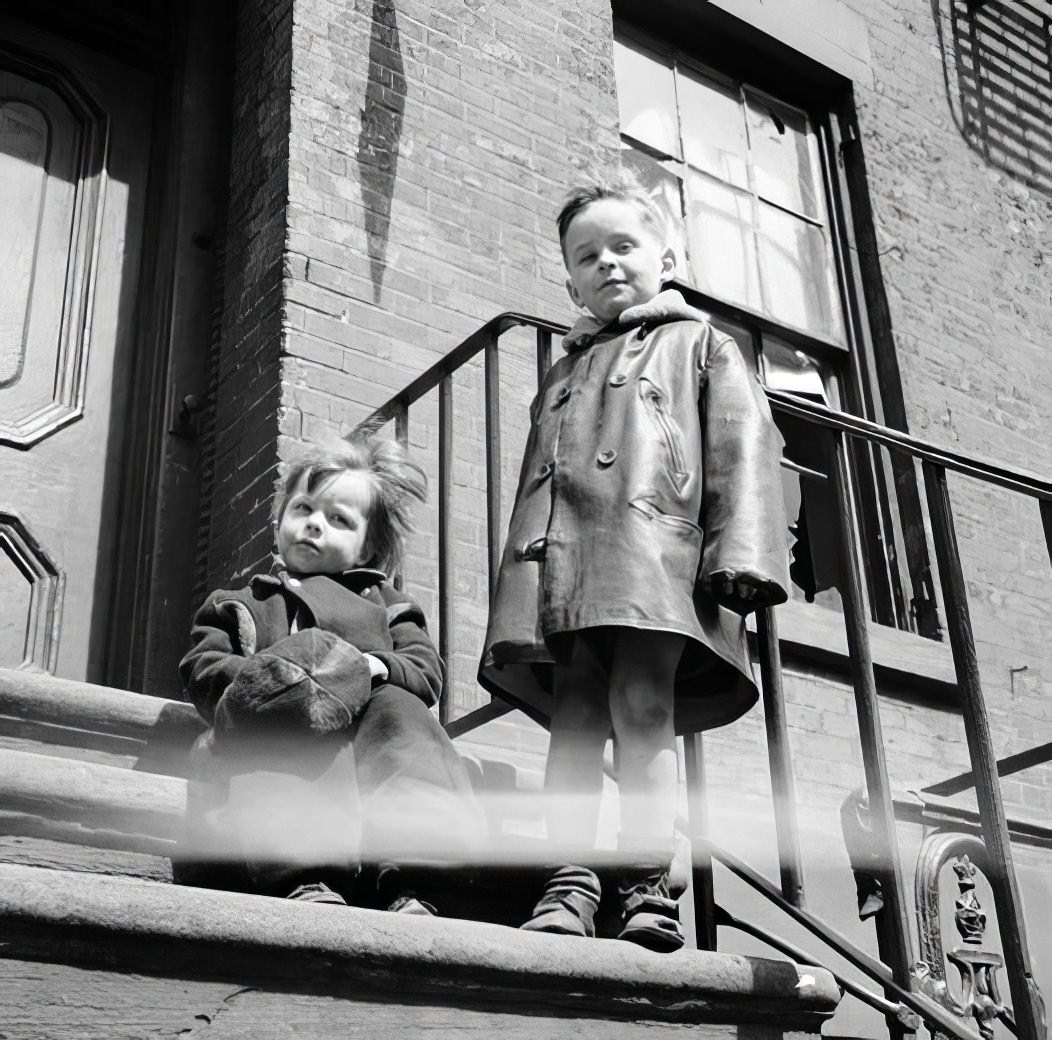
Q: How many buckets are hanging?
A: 0